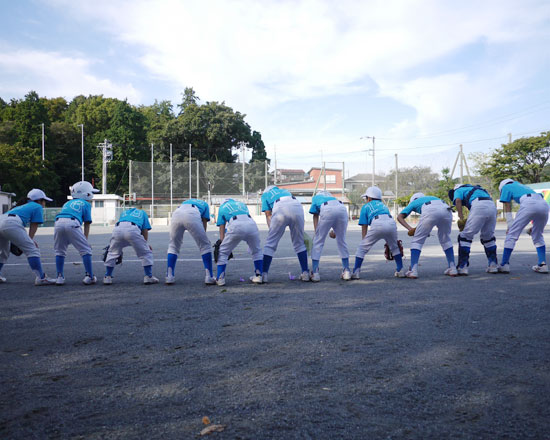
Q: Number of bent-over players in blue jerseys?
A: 11